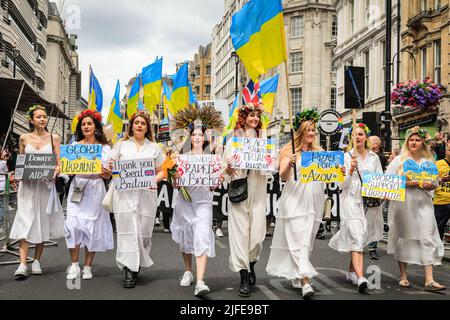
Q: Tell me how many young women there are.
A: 8